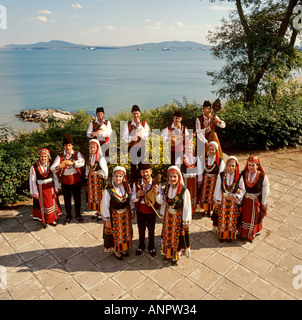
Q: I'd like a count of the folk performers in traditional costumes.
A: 14